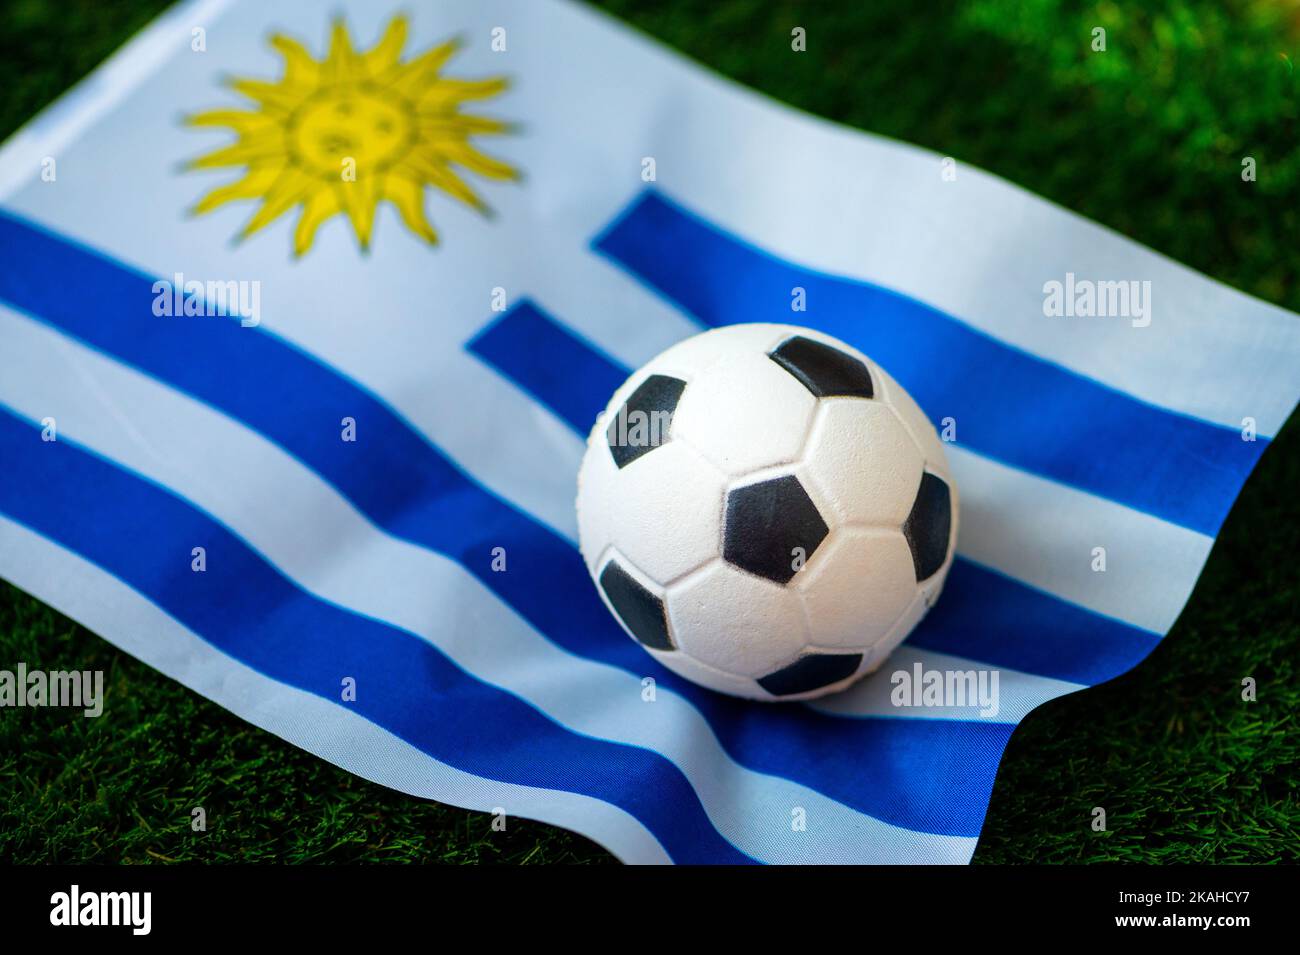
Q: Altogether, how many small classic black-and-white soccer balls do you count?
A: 1